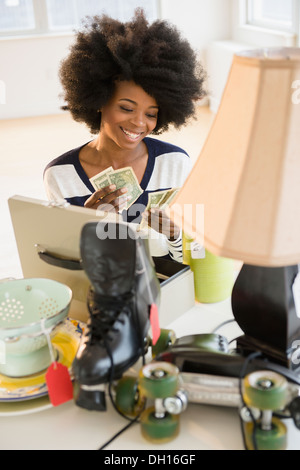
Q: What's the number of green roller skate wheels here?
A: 6